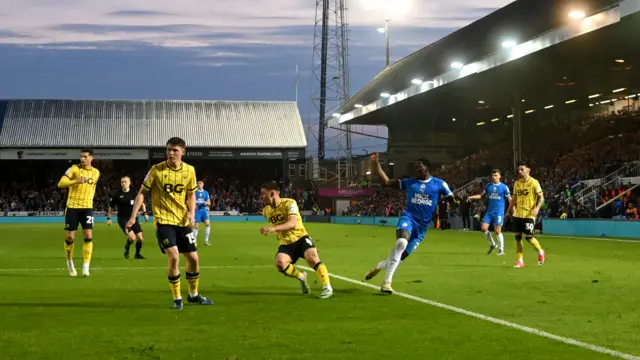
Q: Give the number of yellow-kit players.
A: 4